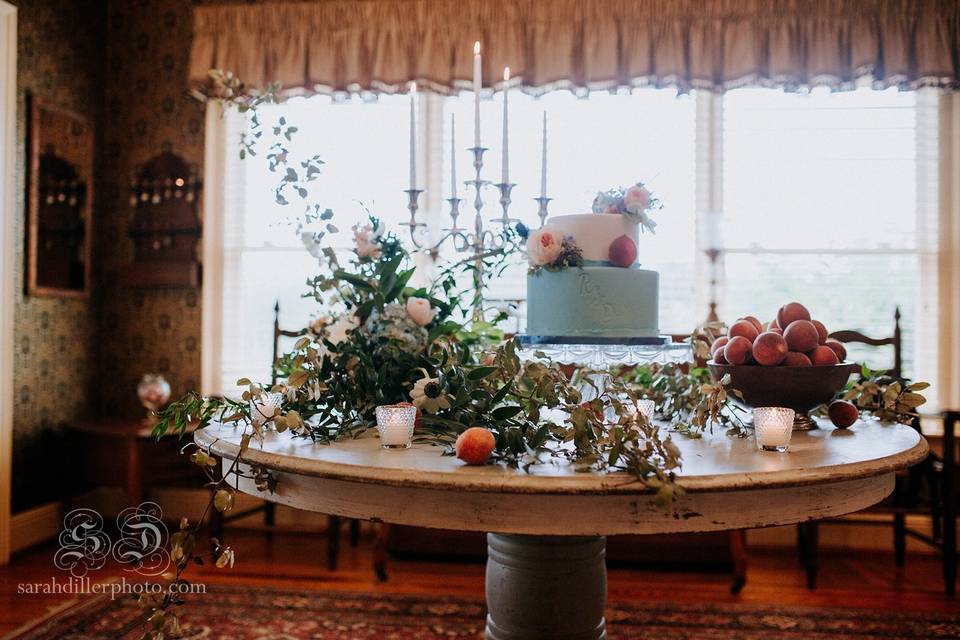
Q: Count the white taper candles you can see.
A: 5